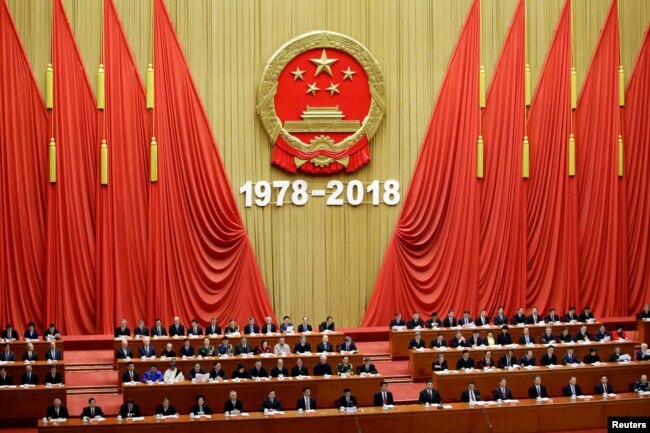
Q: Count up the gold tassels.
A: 14